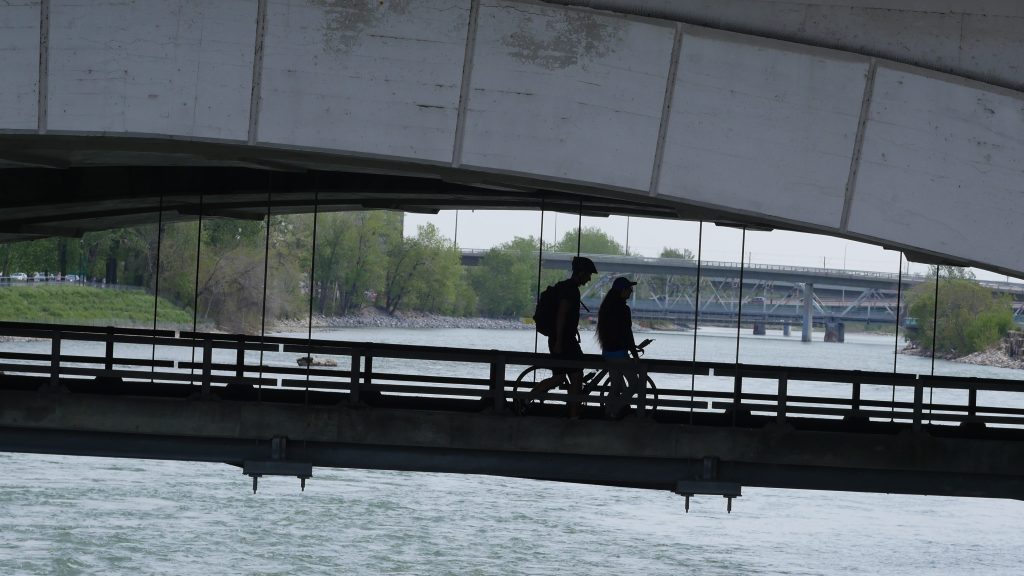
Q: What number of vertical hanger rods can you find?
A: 10